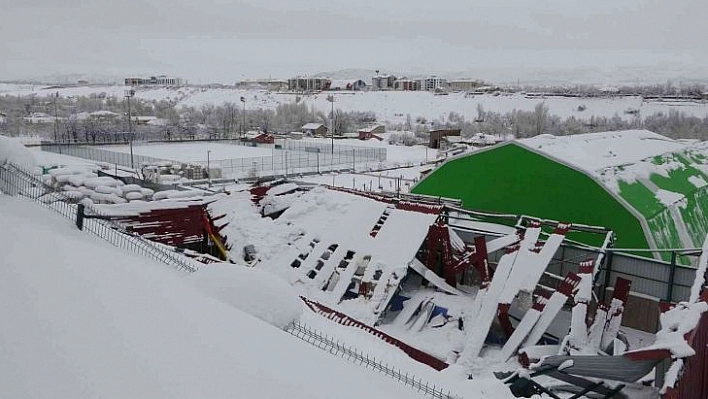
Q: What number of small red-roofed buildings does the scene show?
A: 2